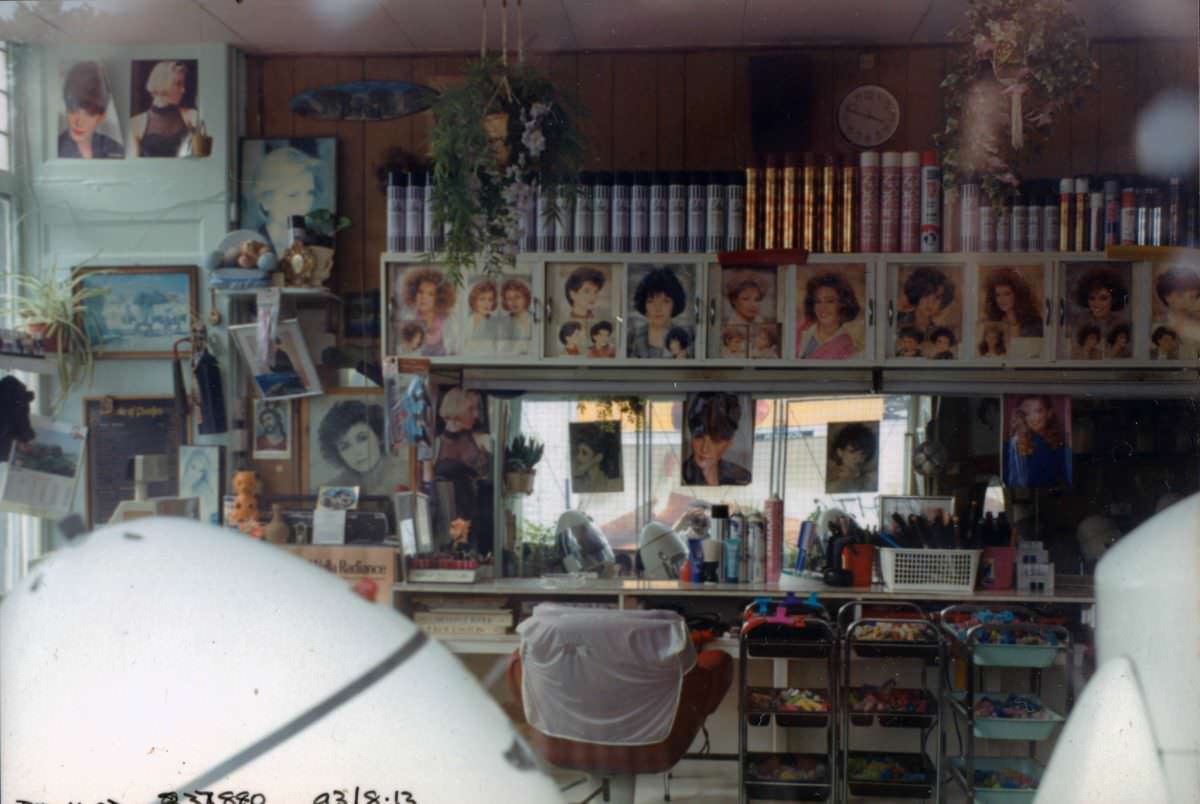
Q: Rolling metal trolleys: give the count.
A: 3